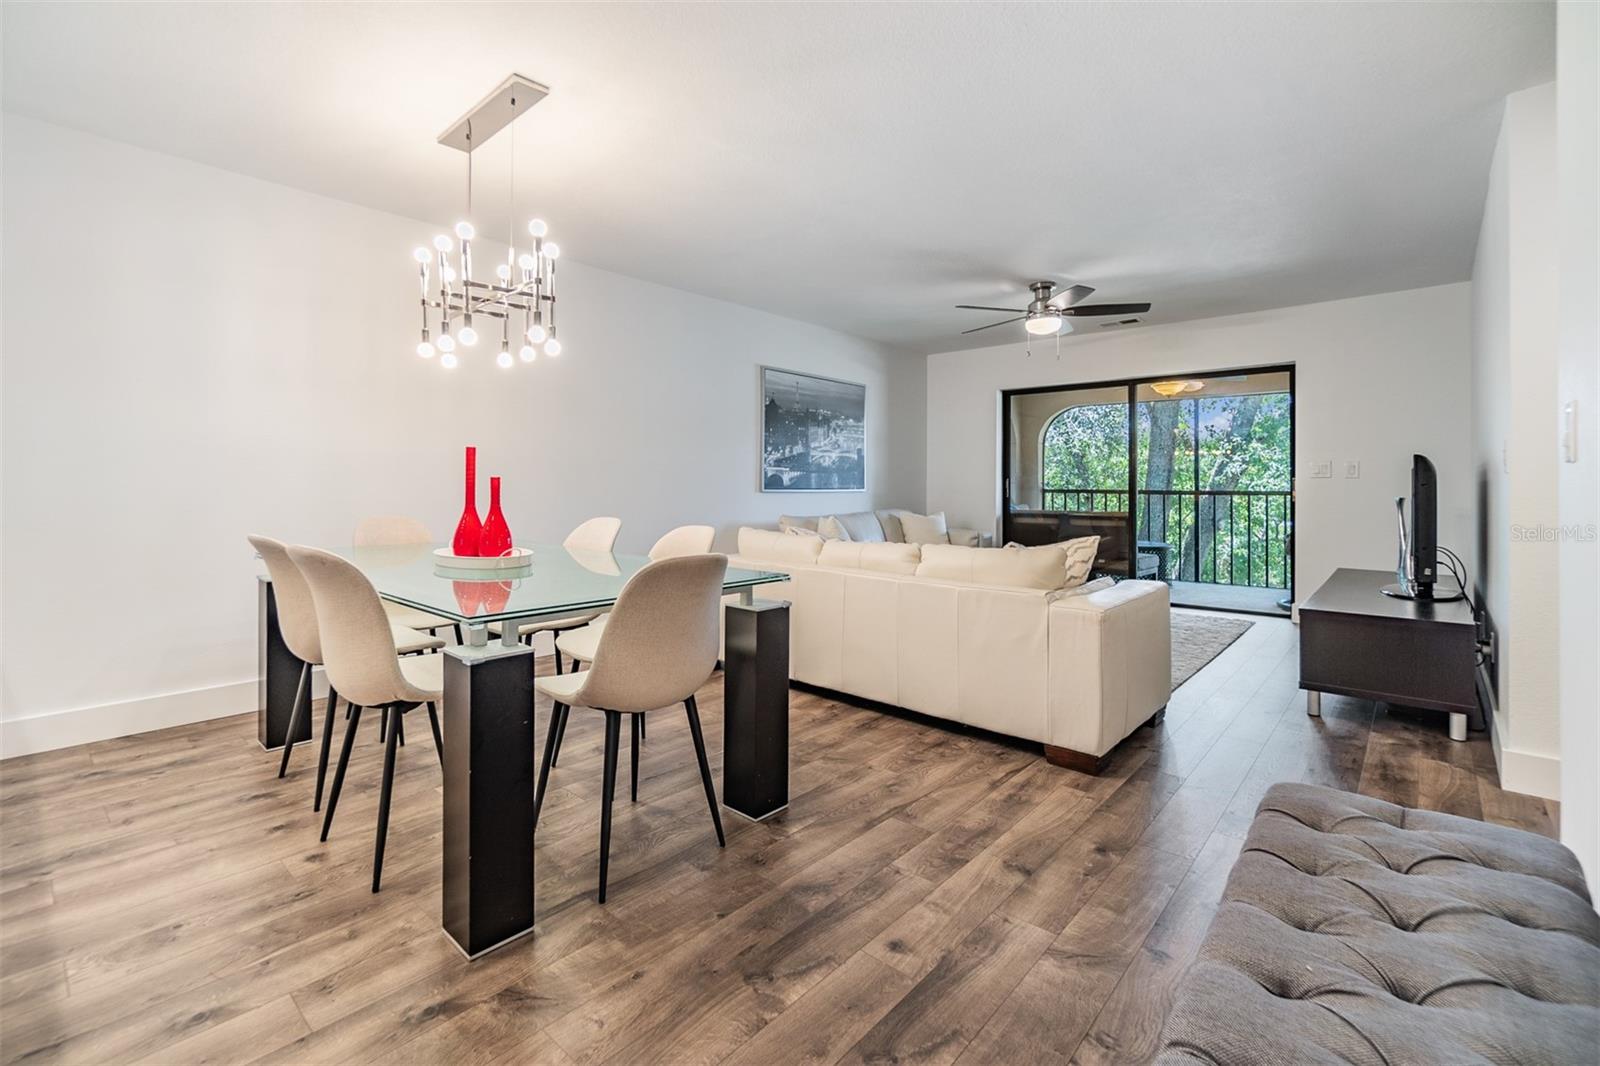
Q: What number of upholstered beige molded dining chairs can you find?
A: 6